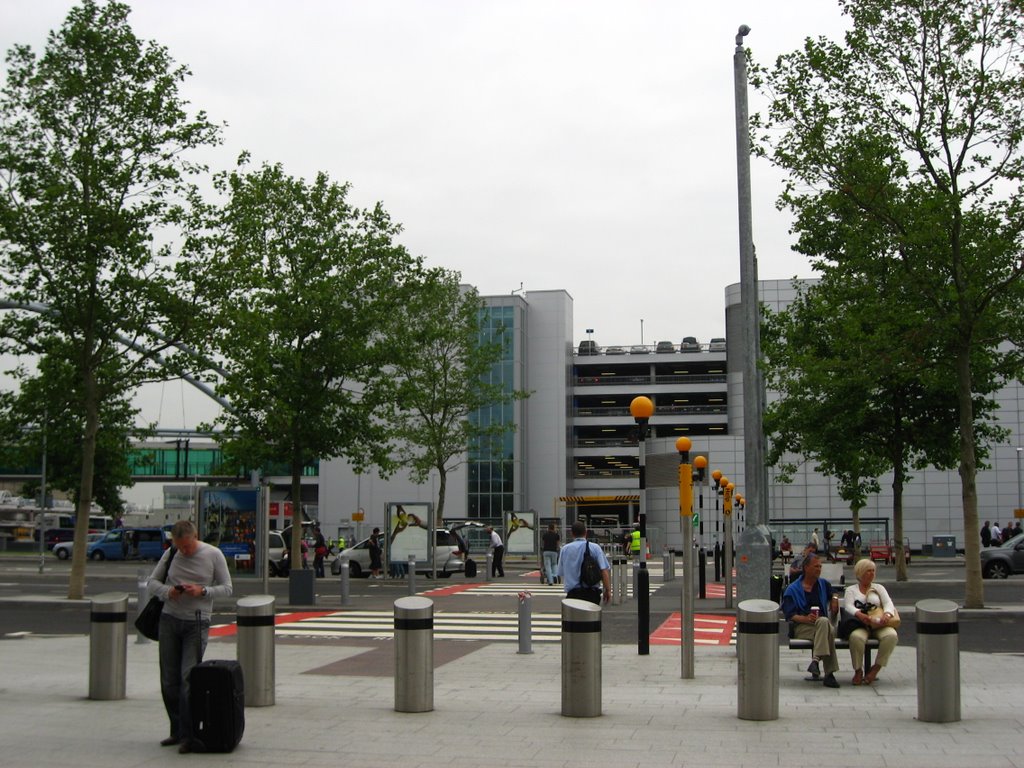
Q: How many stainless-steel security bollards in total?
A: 6